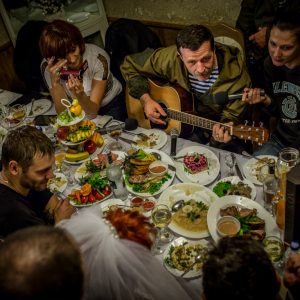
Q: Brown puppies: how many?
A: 0